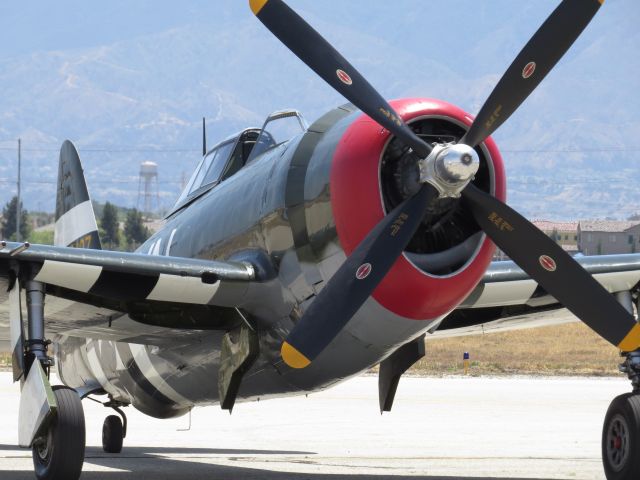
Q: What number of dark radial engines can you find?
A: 1